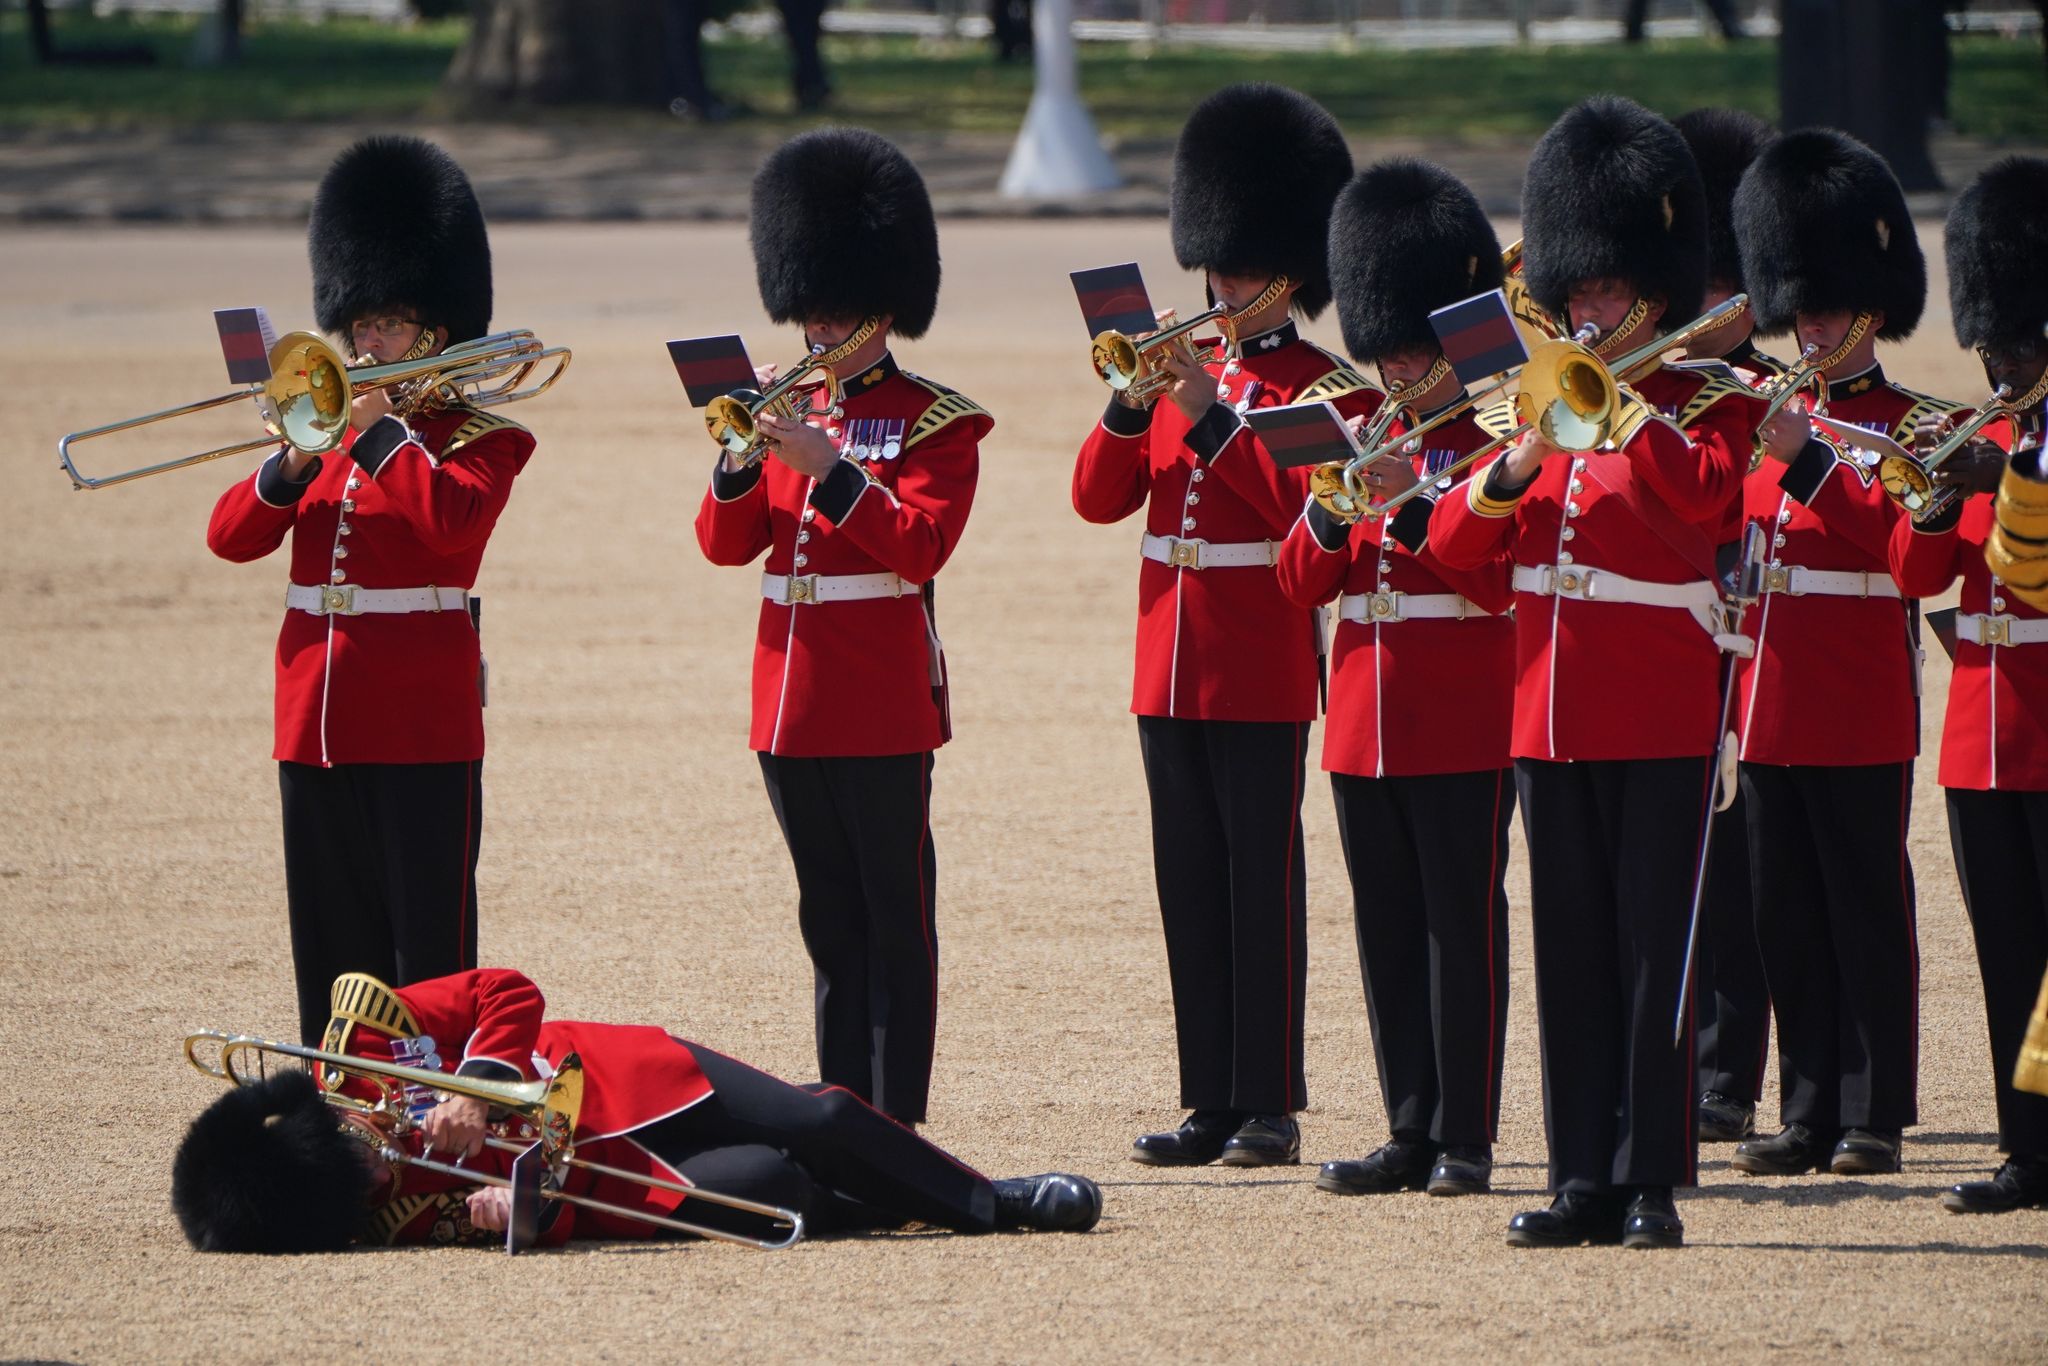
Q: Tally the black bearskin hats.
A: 9